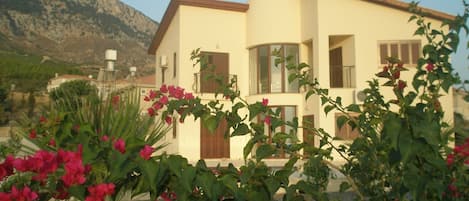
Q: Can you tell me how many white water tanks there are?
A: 2